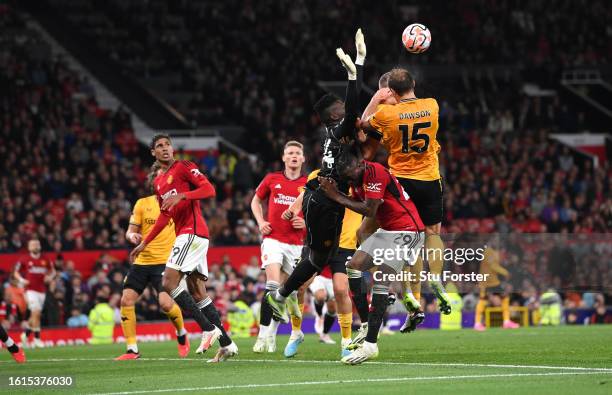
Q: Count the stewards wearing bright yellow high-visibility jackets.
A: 4